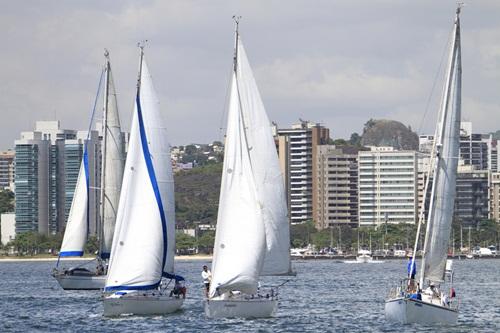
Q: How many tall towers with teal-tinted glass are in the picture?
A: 2